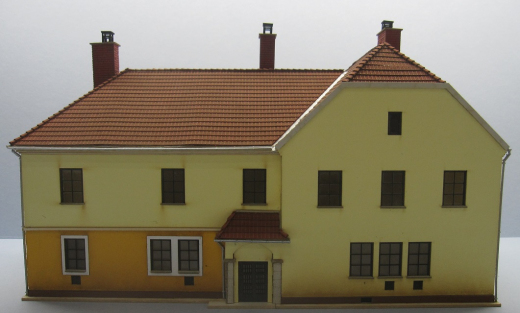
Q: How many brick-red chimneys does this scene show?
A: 3